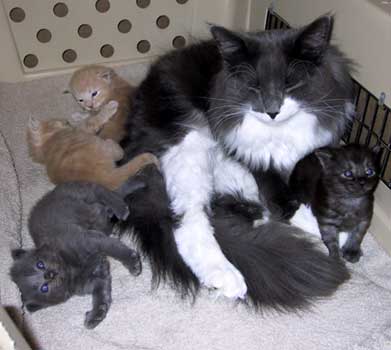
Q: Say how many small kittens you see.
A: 4